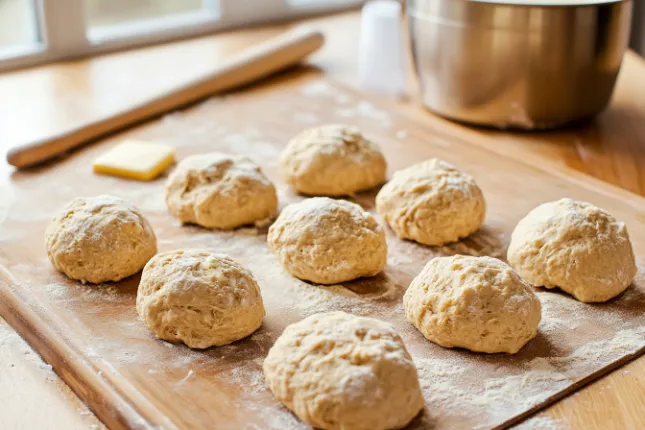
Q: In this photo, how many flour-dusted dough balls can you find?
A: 9